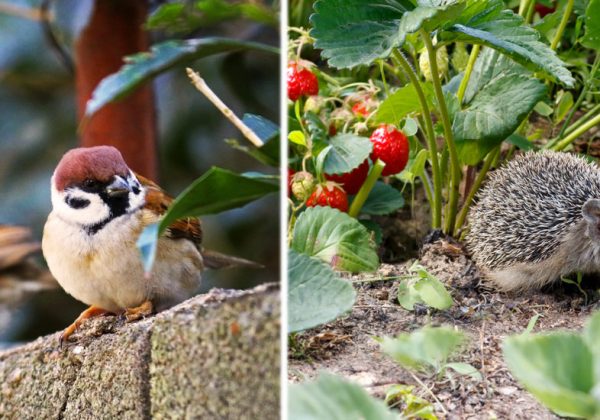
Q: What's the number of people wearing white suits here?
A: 0